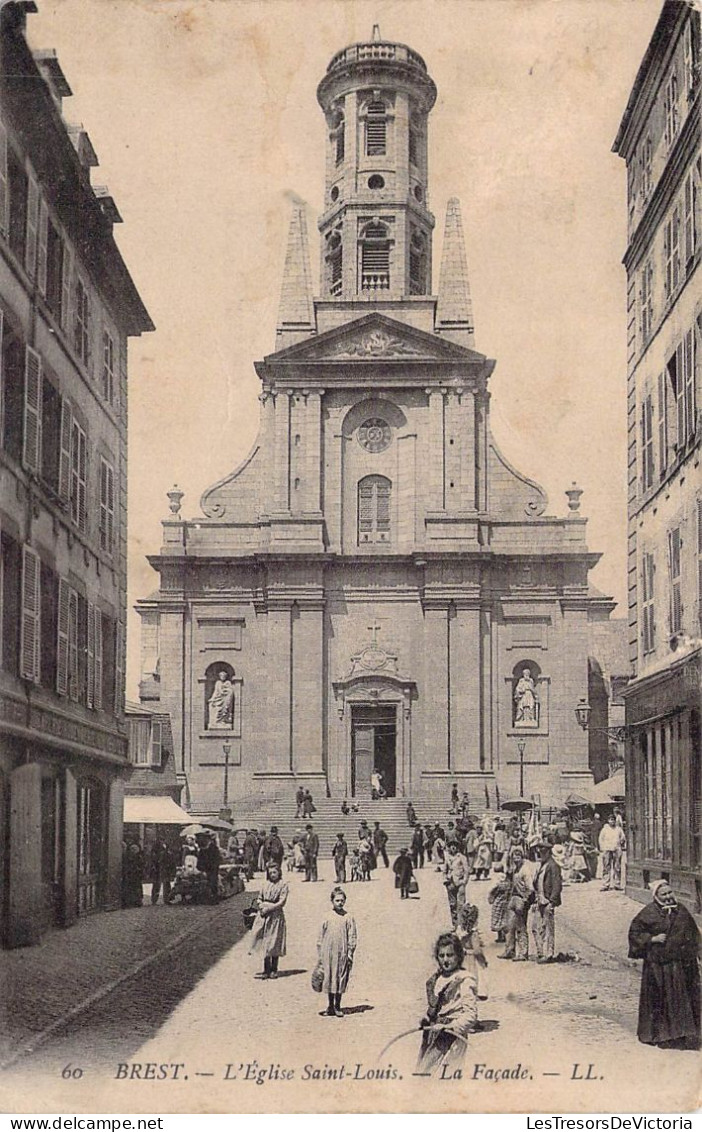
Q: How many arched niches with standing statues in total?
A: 2